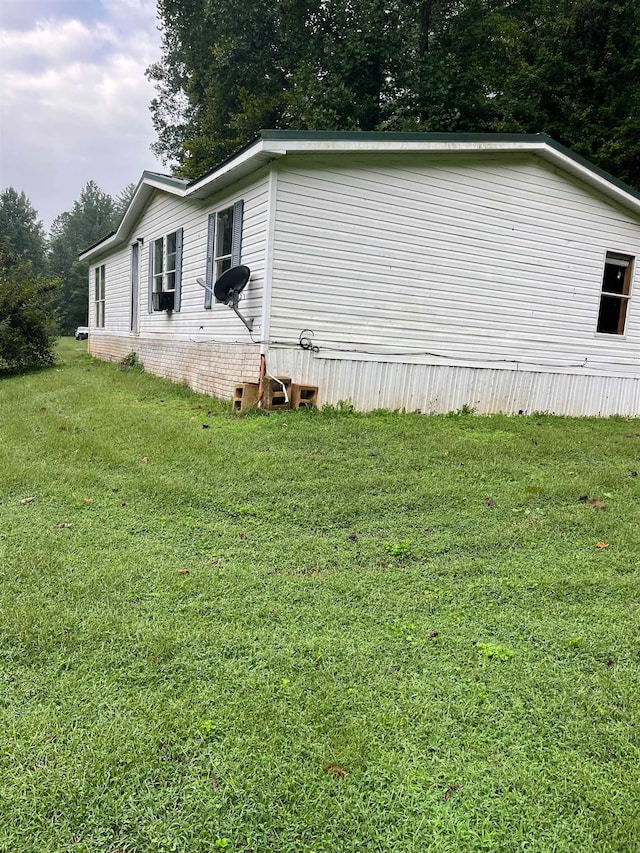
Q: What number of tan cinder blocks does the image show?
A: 3